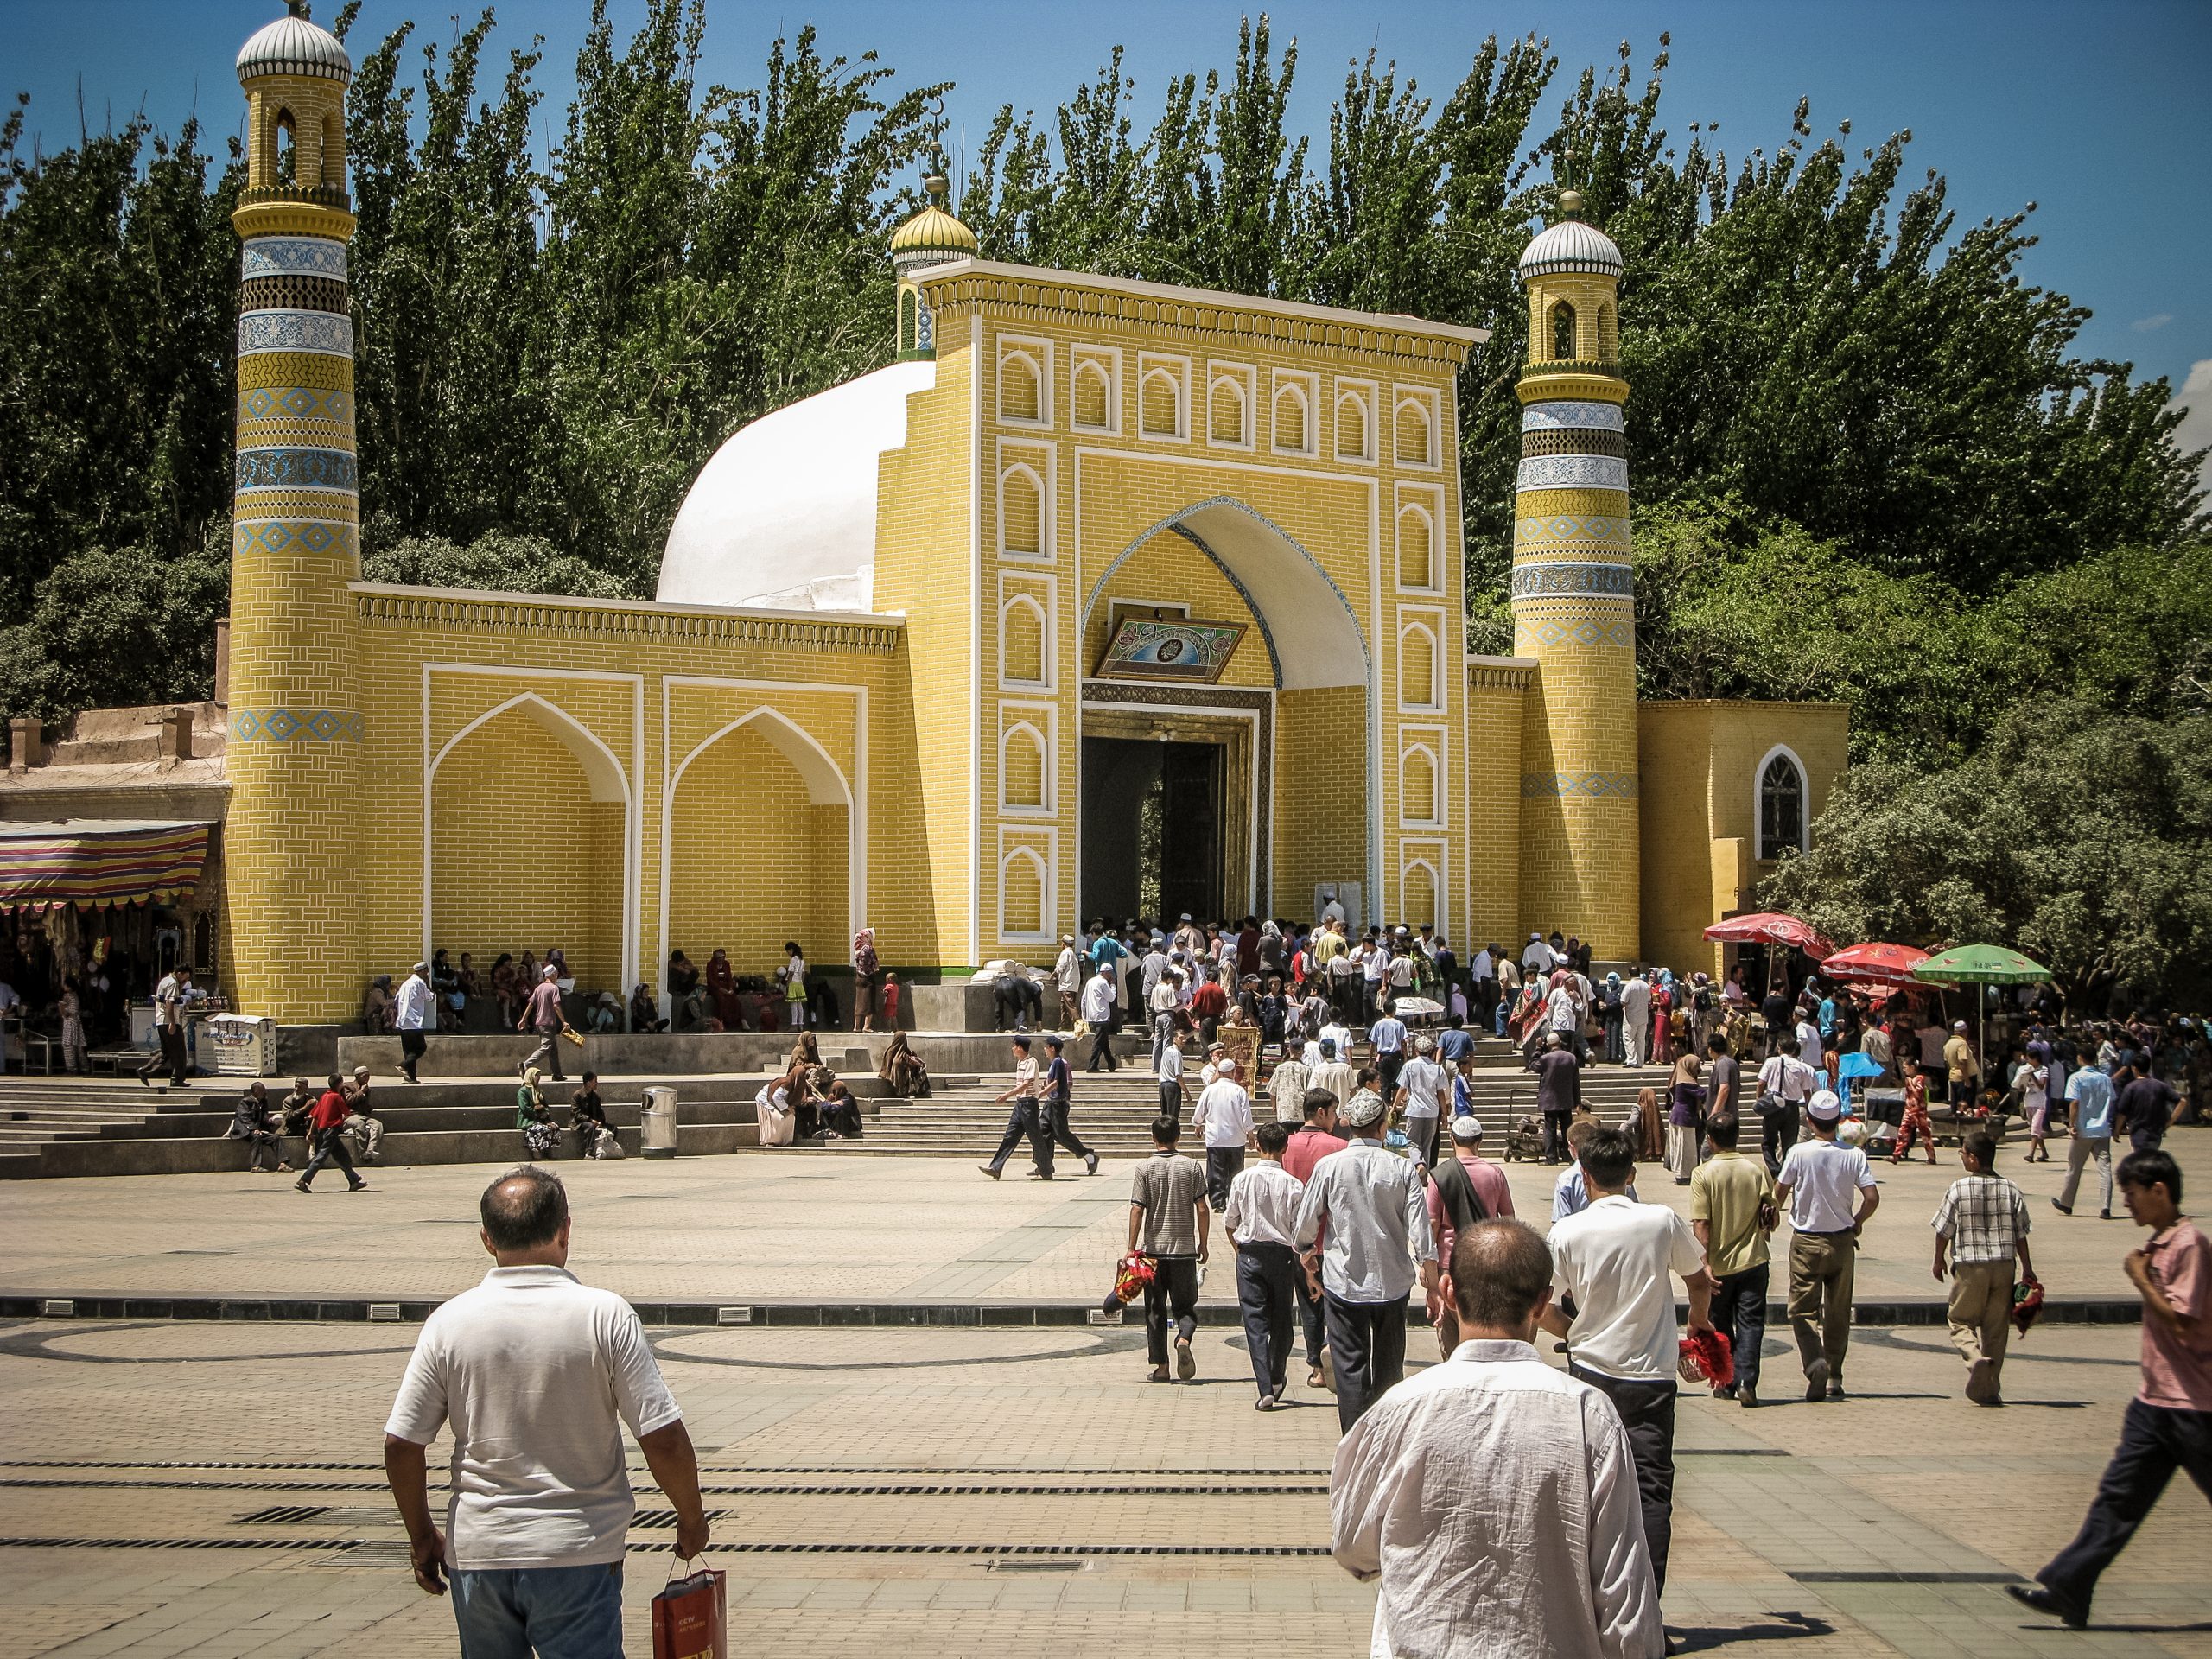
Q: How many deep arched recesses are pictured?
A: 3